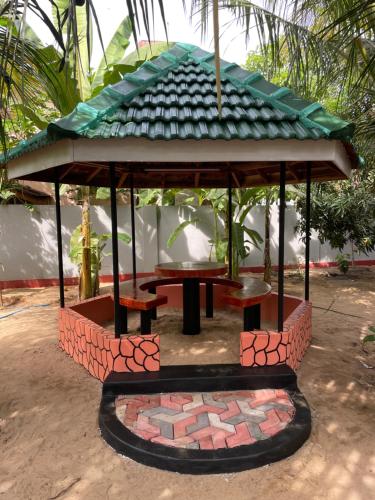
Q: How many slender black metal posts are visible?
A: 6